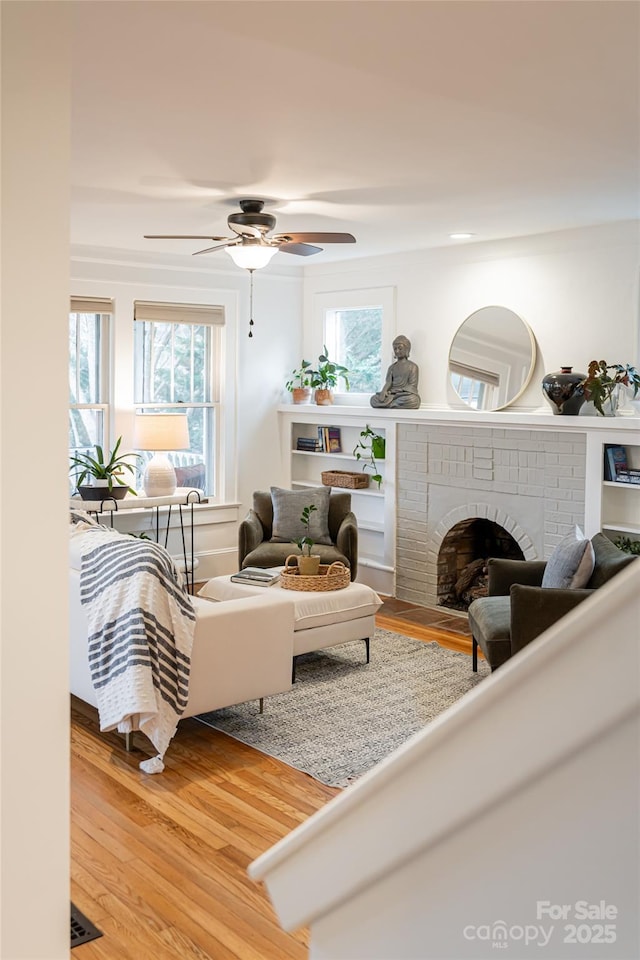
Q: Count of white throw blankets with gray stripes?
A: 1